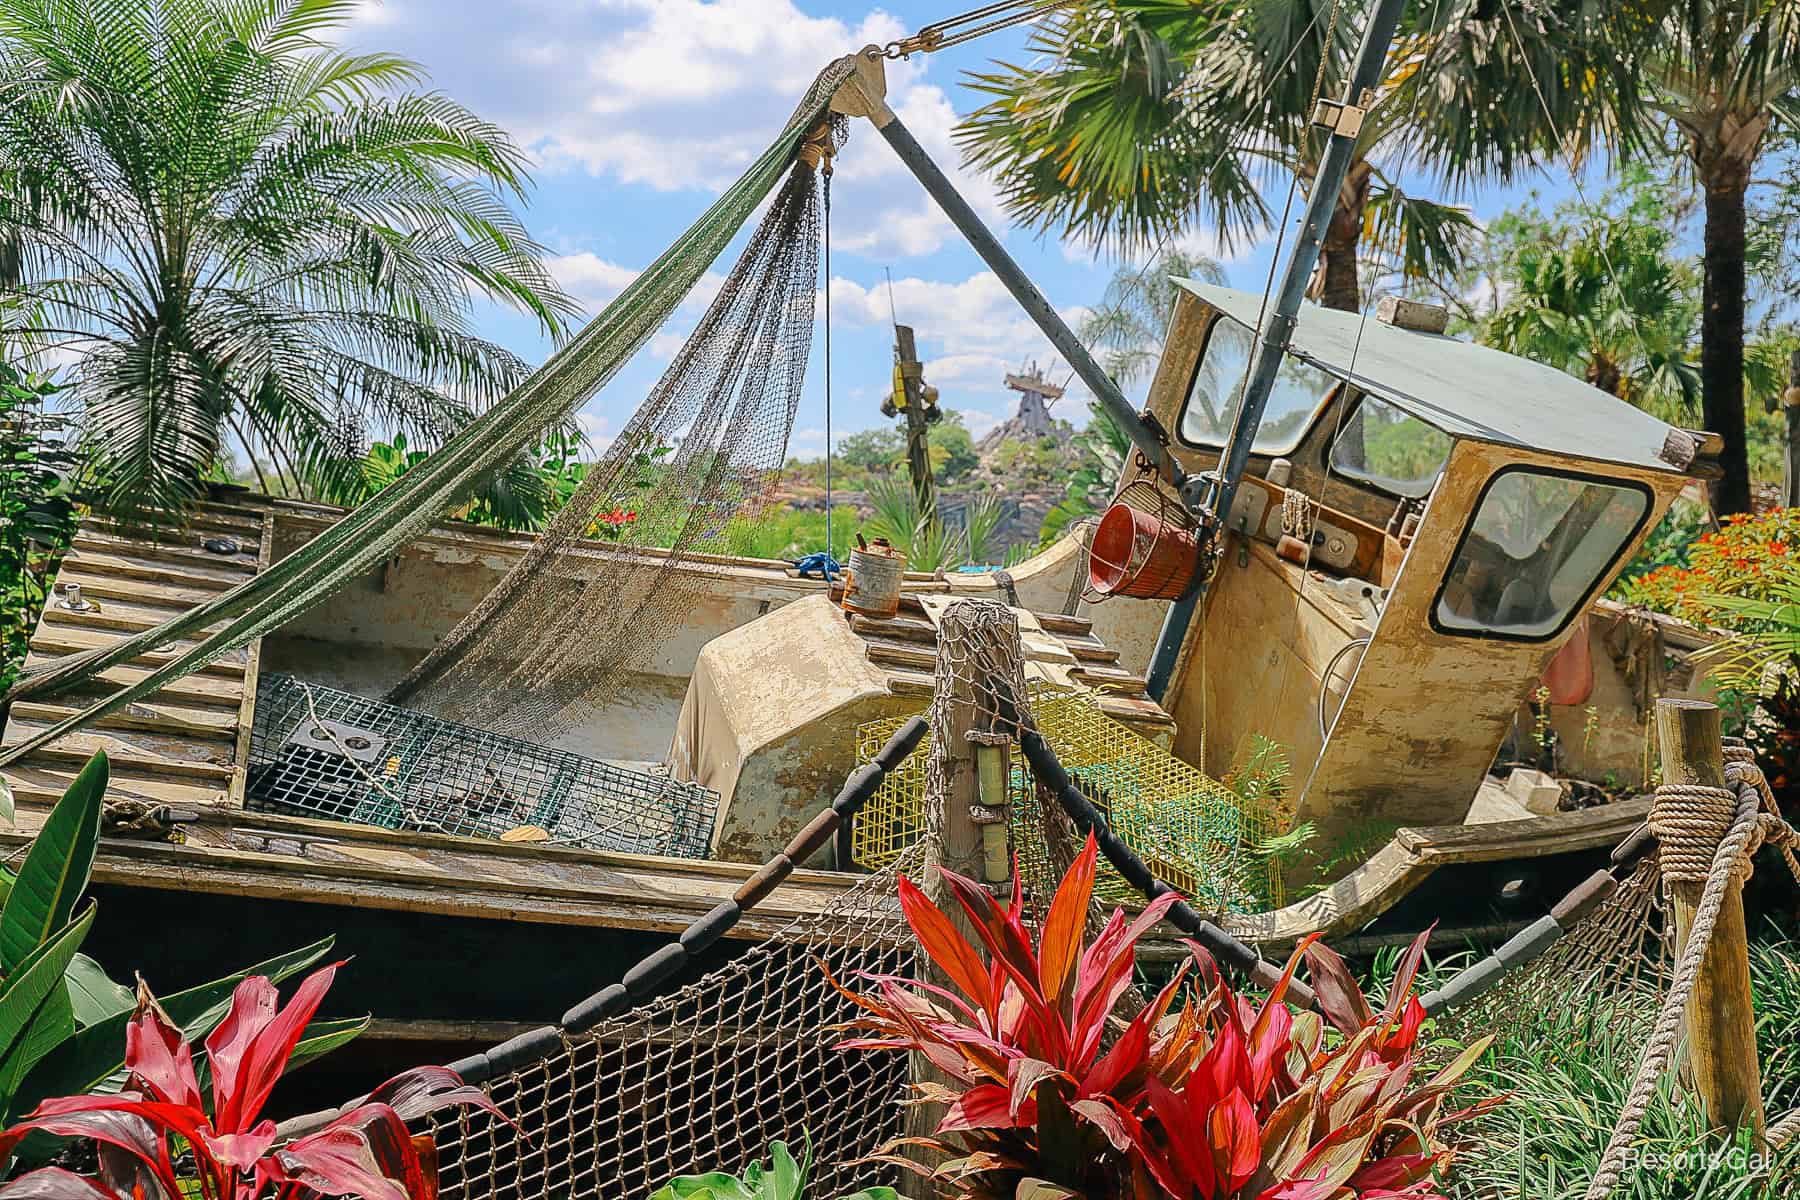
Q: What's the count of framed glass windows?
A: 3